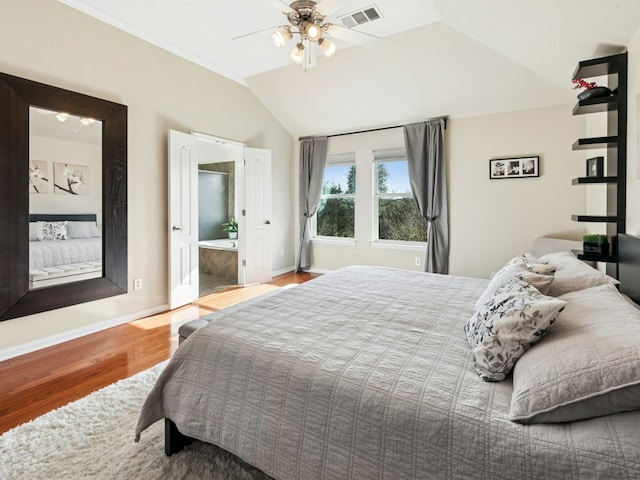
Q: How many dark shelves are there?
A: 6